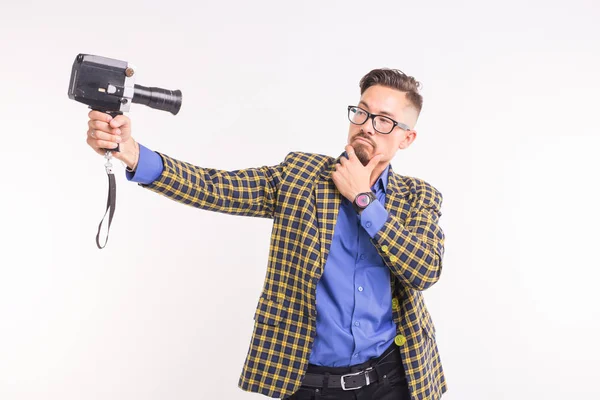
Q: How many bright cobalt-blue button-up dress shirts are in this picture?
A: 1